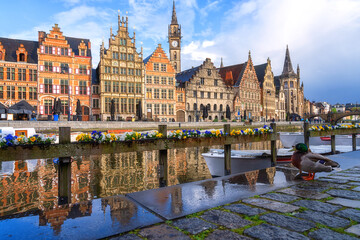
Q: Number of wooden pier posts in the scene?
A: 7